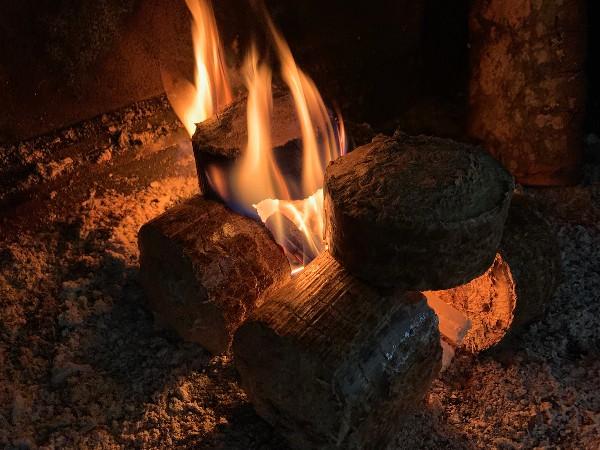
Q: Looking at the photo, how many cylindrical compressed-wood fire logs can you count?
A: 5